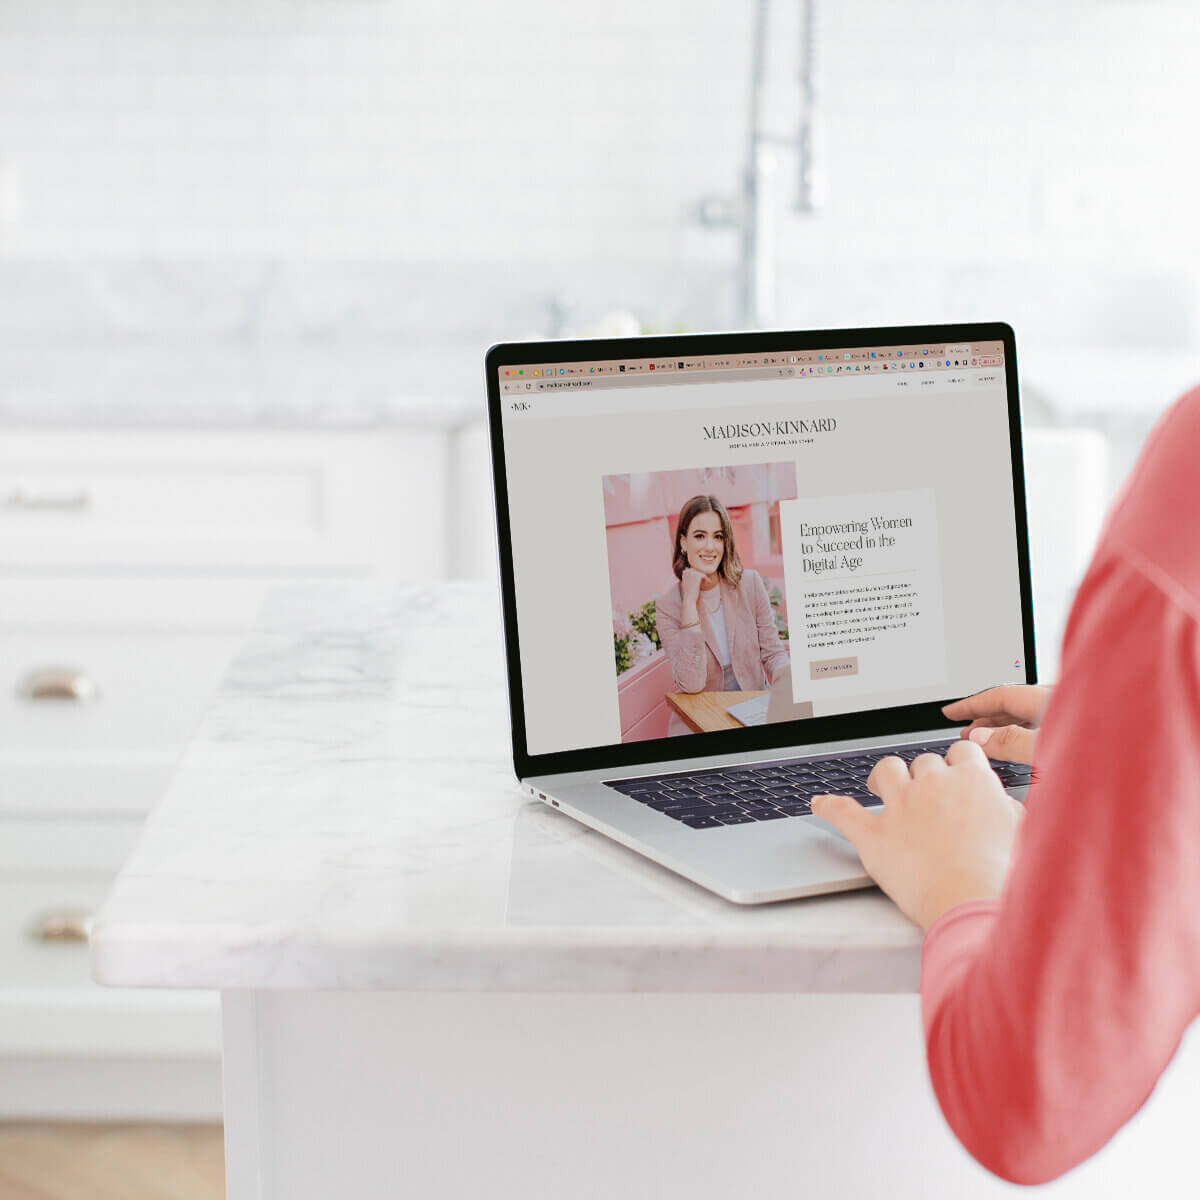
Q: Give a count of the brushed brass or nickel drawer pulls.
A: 3